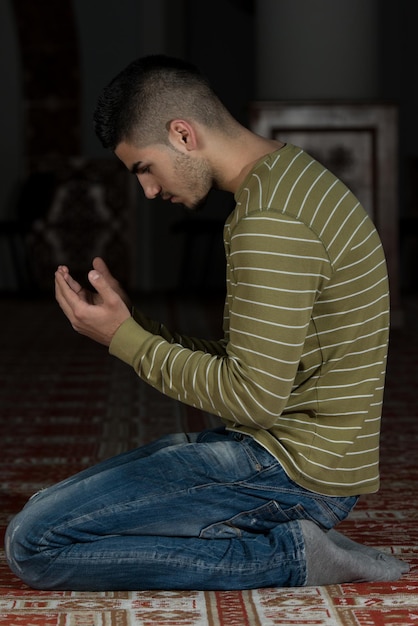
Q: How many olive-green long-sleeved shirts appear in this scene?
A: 1